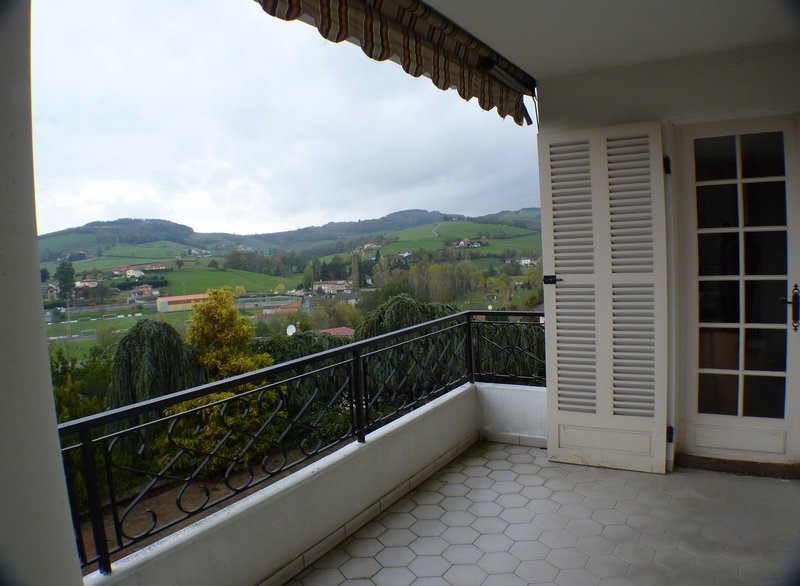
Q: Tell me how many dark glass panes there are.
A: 12